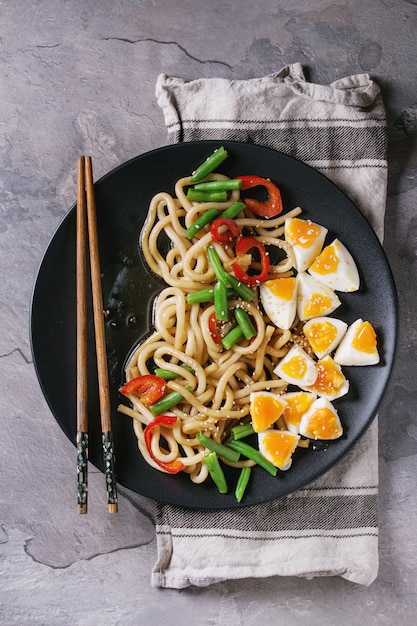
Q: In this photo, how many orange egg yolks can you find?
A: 12